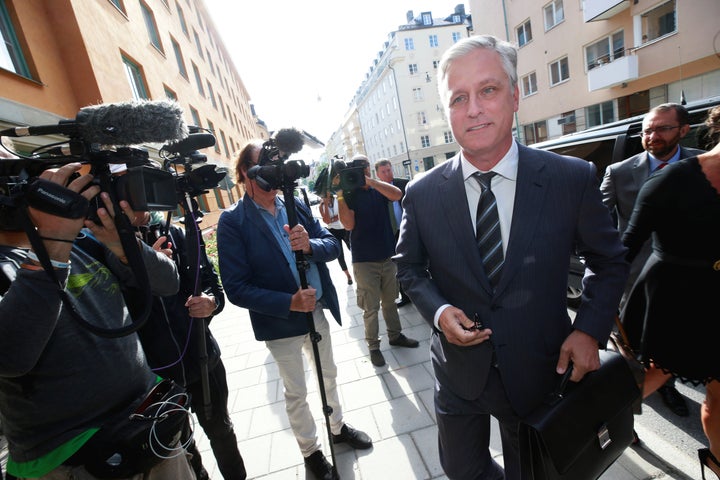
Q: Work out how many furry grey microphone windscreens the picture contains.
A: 2